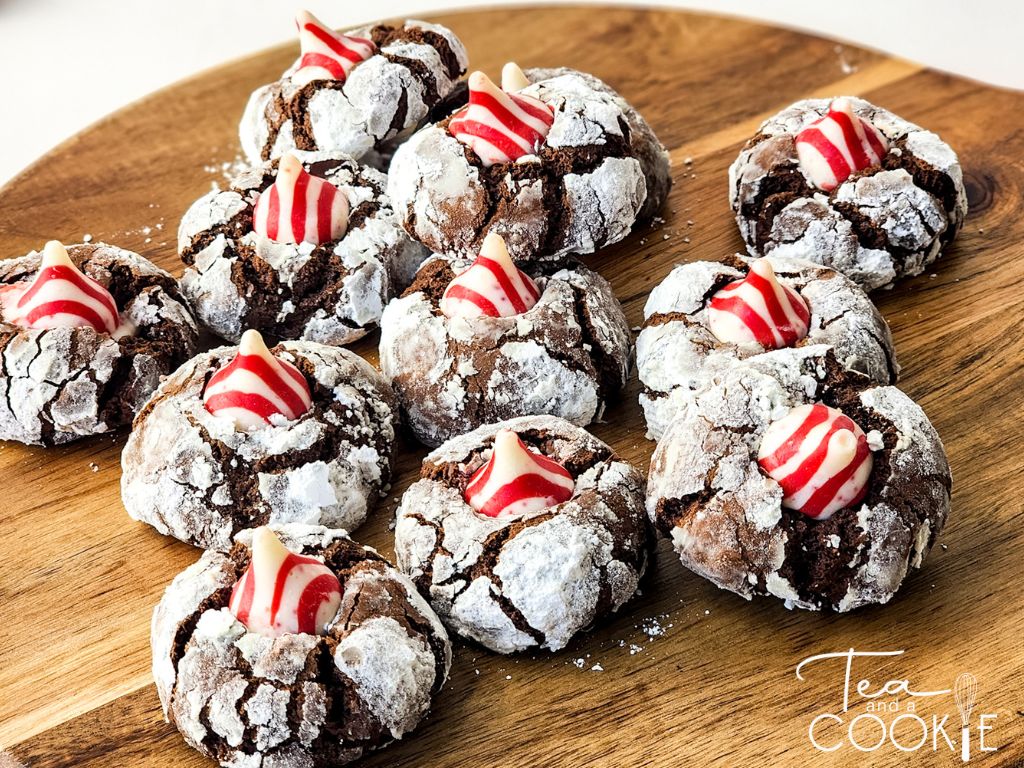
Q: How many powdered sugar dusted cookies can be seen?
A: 12